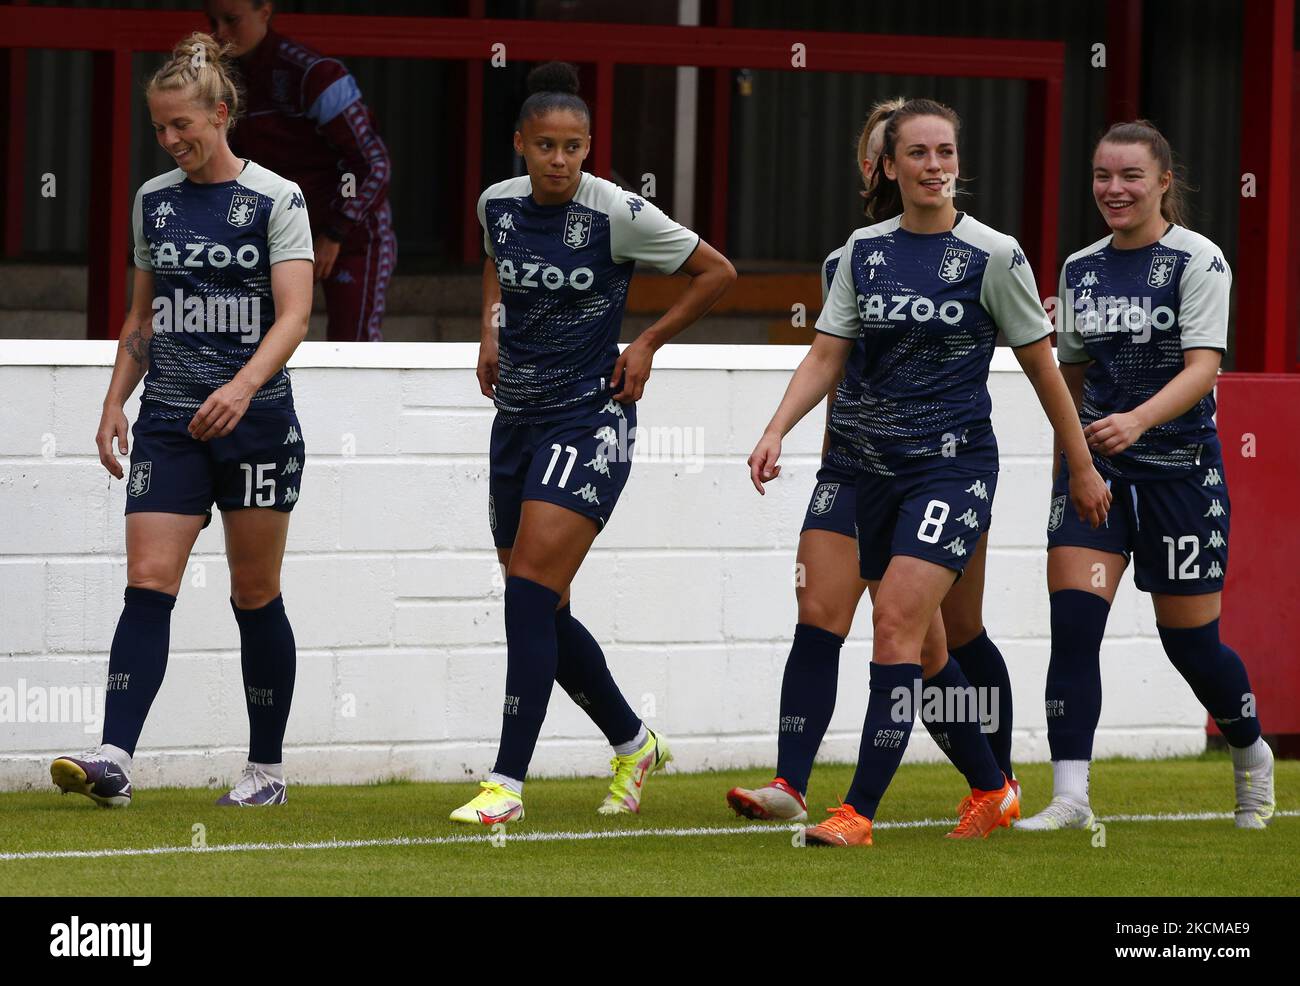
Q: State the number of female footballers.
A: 5